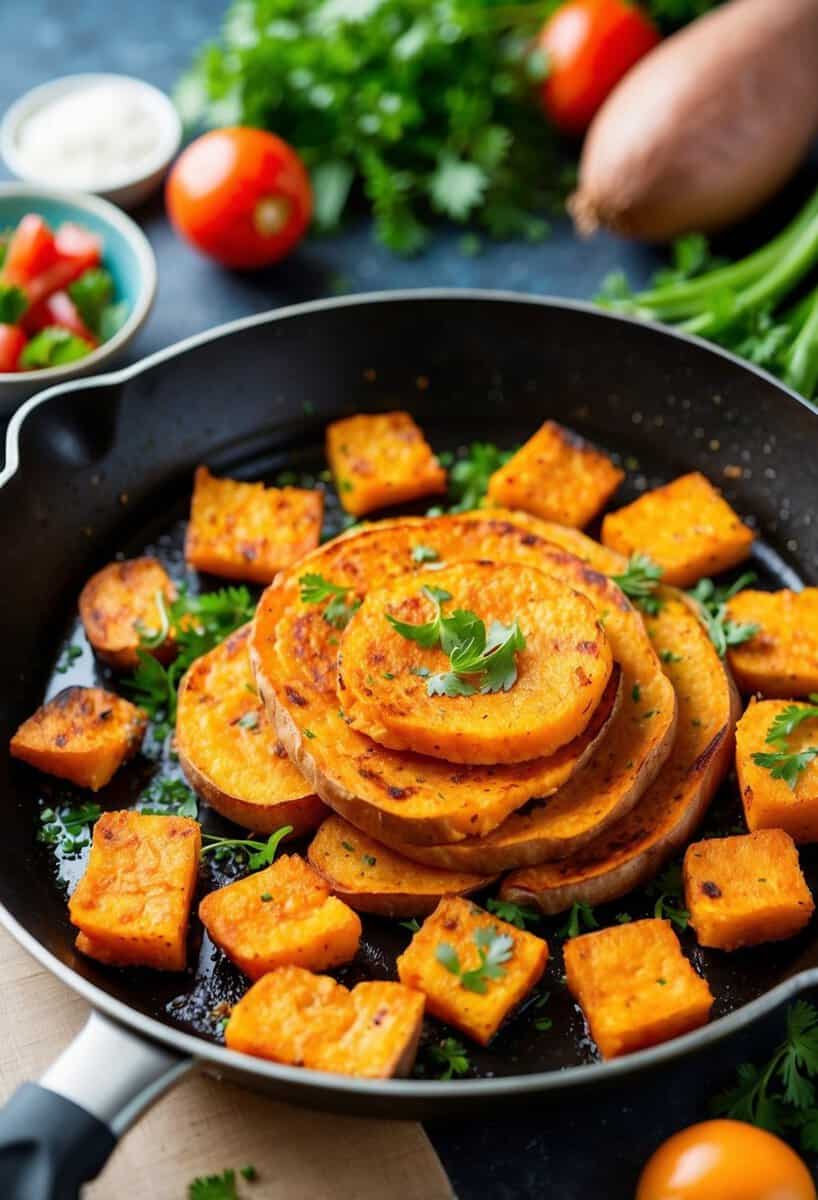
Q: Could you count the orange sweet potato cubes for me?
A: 14